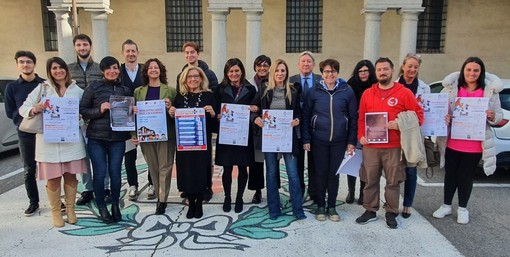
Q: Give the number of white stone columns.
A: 6